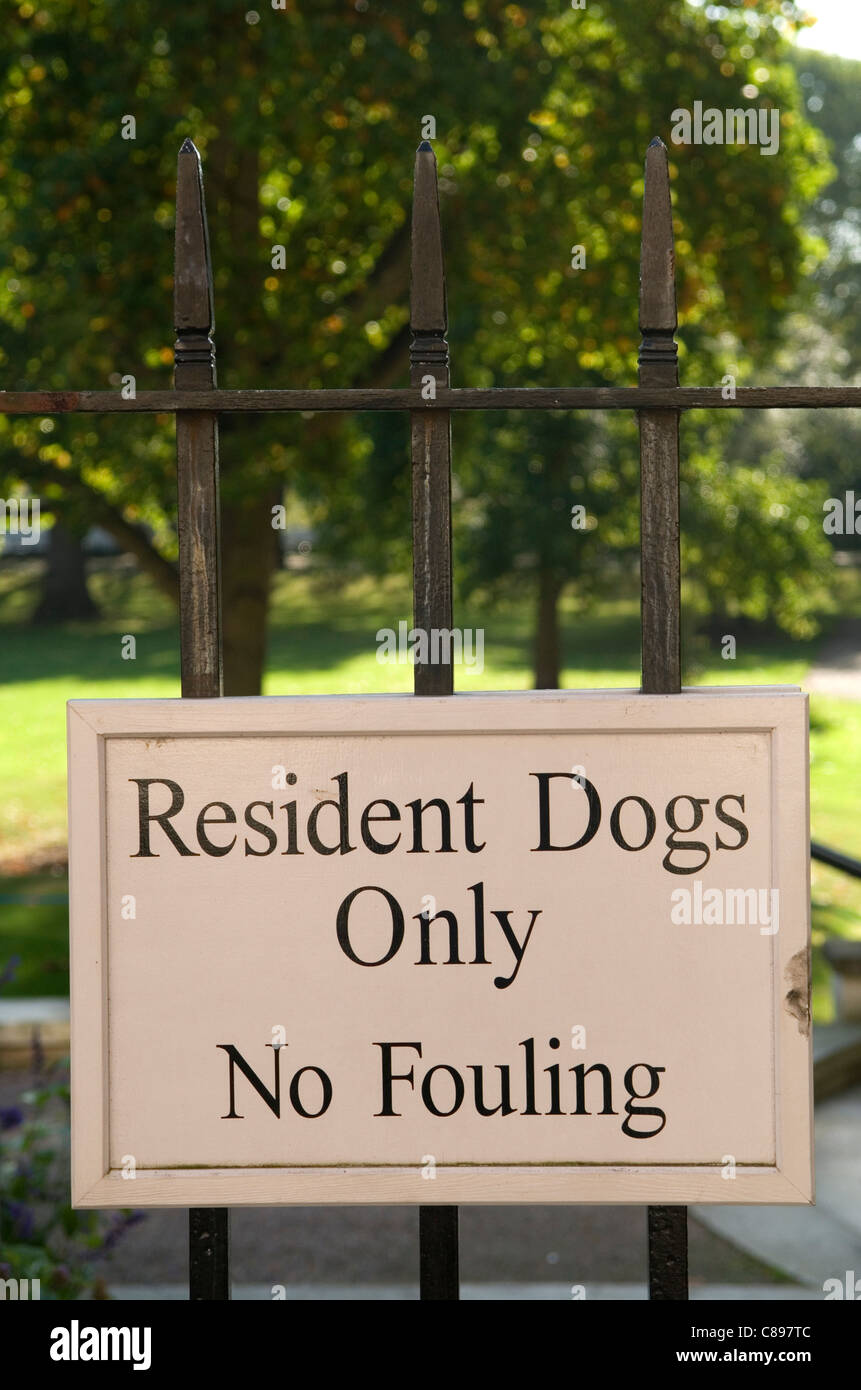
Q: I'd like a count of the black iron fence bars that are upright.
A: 3